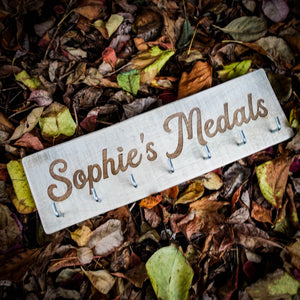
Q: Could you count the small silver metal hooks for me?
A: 7